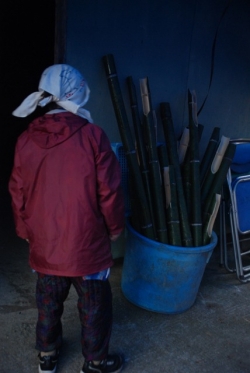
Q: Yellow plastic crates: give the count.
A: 0